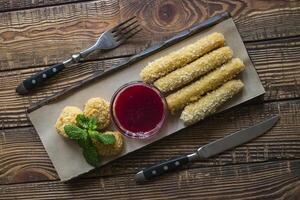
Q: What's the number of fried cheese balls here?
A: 3